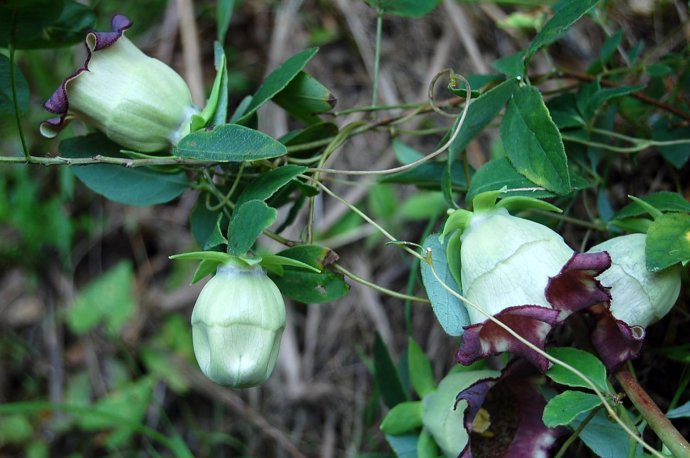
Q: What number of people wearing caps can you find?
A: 0